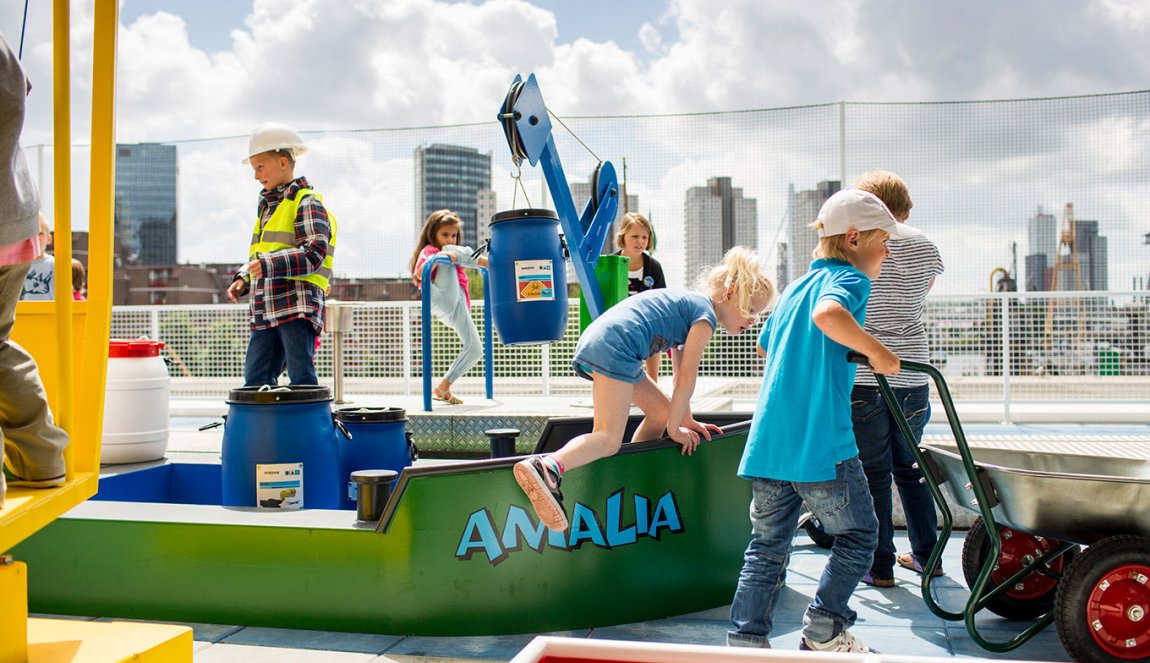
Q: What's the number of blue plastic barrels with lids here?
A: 3